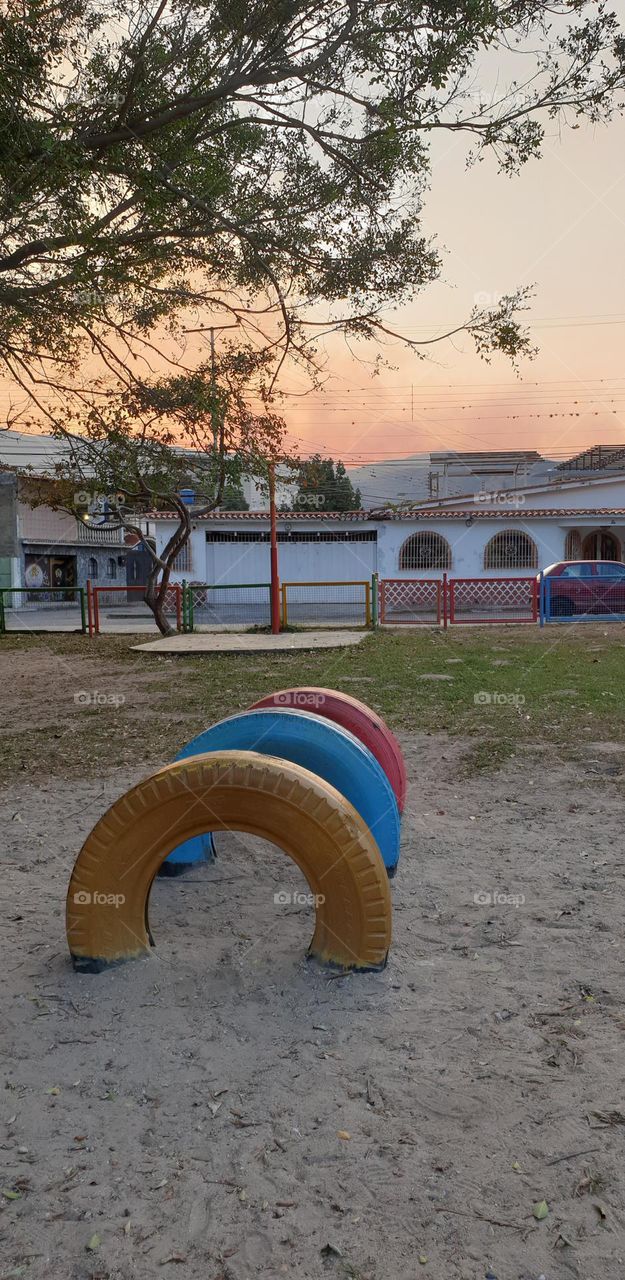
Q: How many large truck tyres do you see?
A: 3